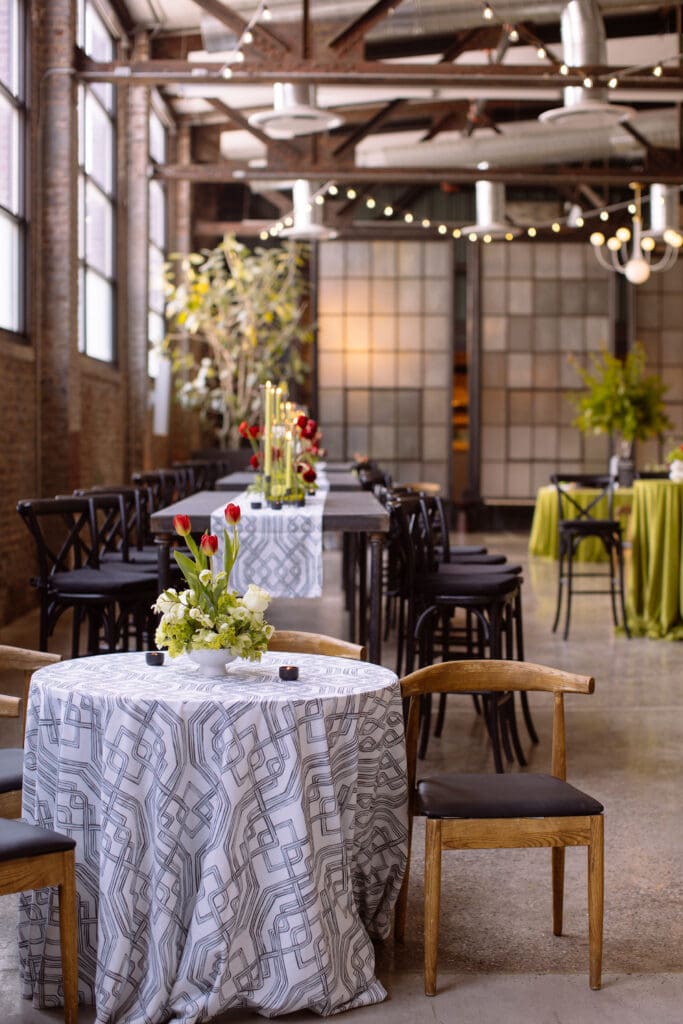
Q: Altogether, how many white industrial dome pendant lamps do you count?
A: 5